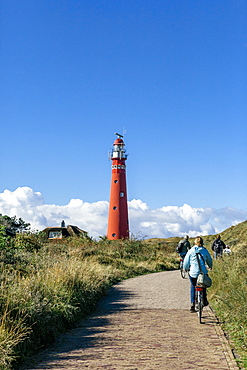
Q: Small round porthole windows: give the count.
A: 3